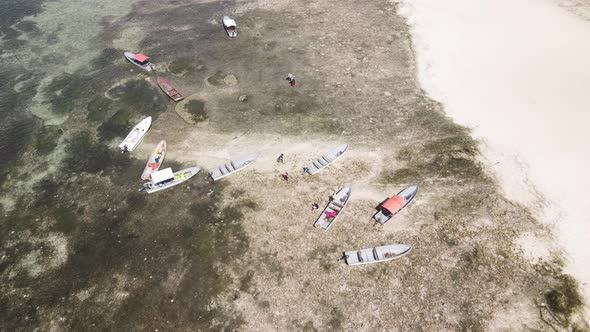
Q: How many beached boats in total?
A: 11